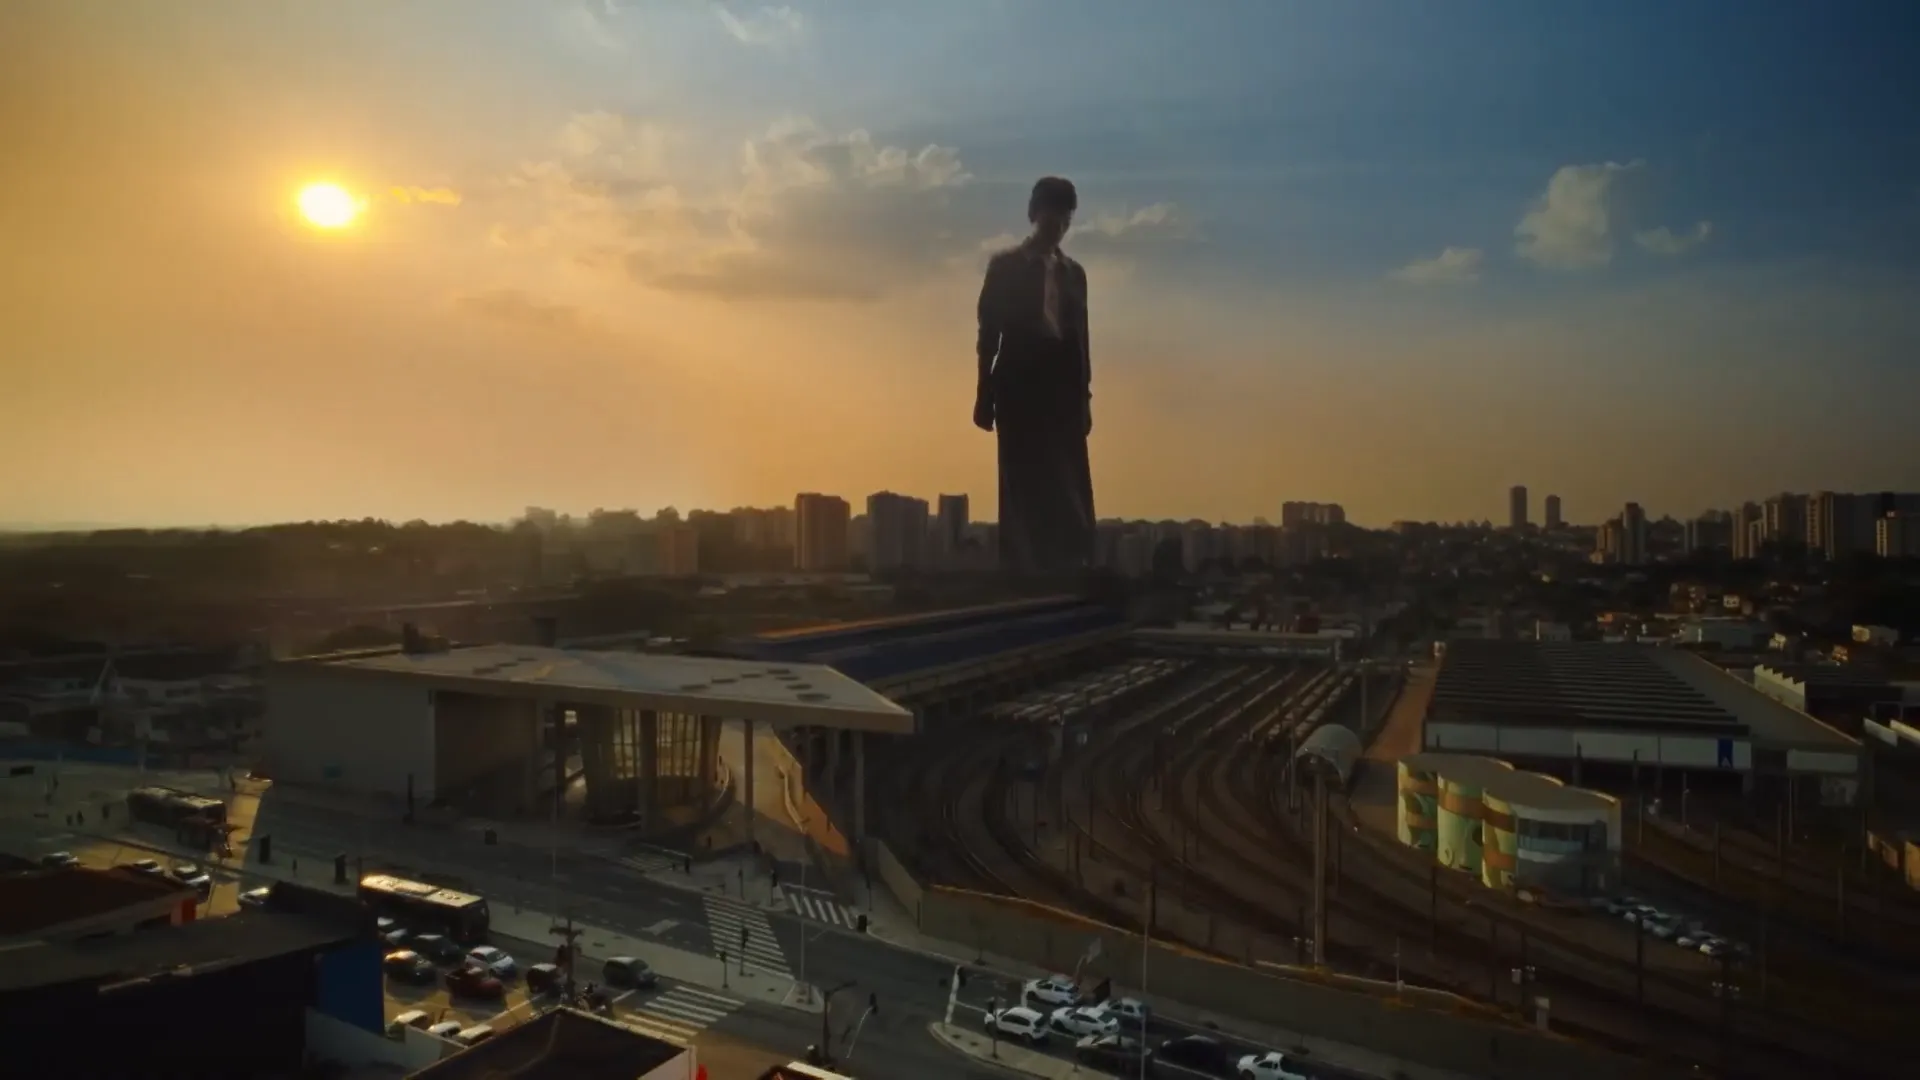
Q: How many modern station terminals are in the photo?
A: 1